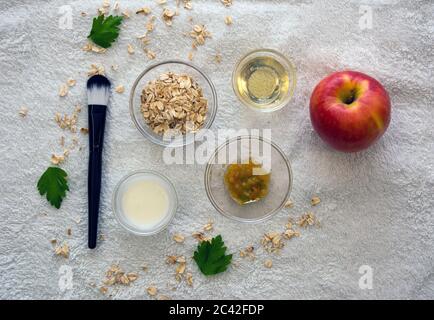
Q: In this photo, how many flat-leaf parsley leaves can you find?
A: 3